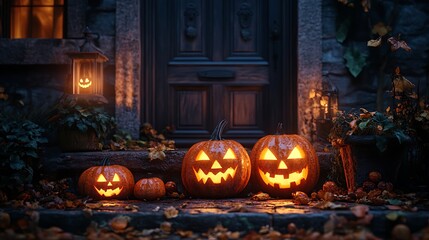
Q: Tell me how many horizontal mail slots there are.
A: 1